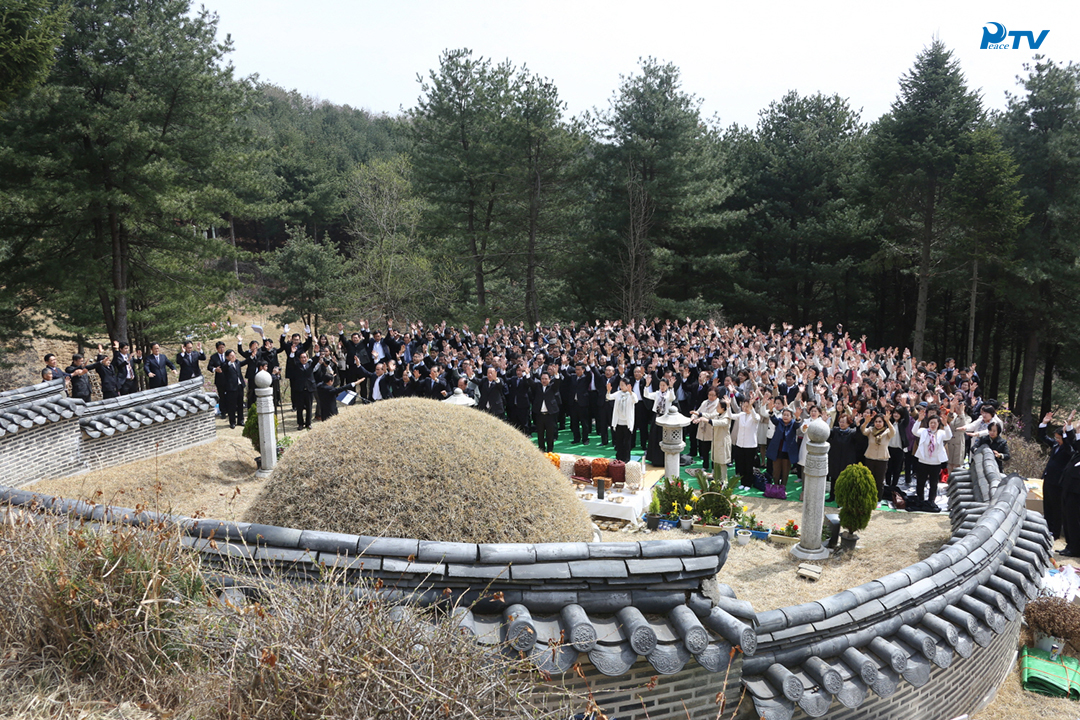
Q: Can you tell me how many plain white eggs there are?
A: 0